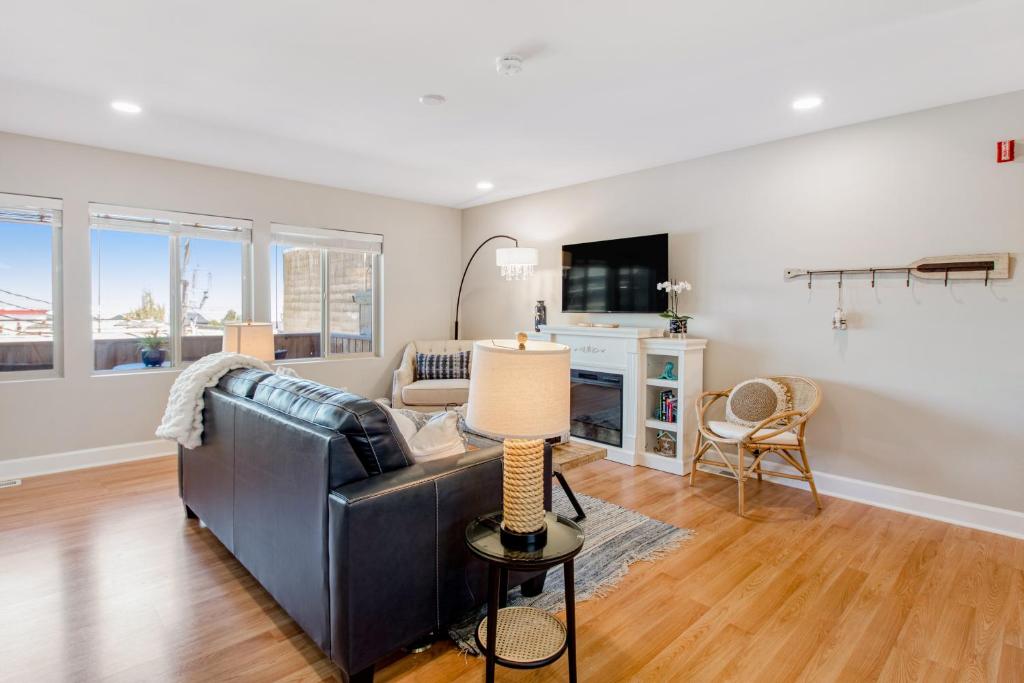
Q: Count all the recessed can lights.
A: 3